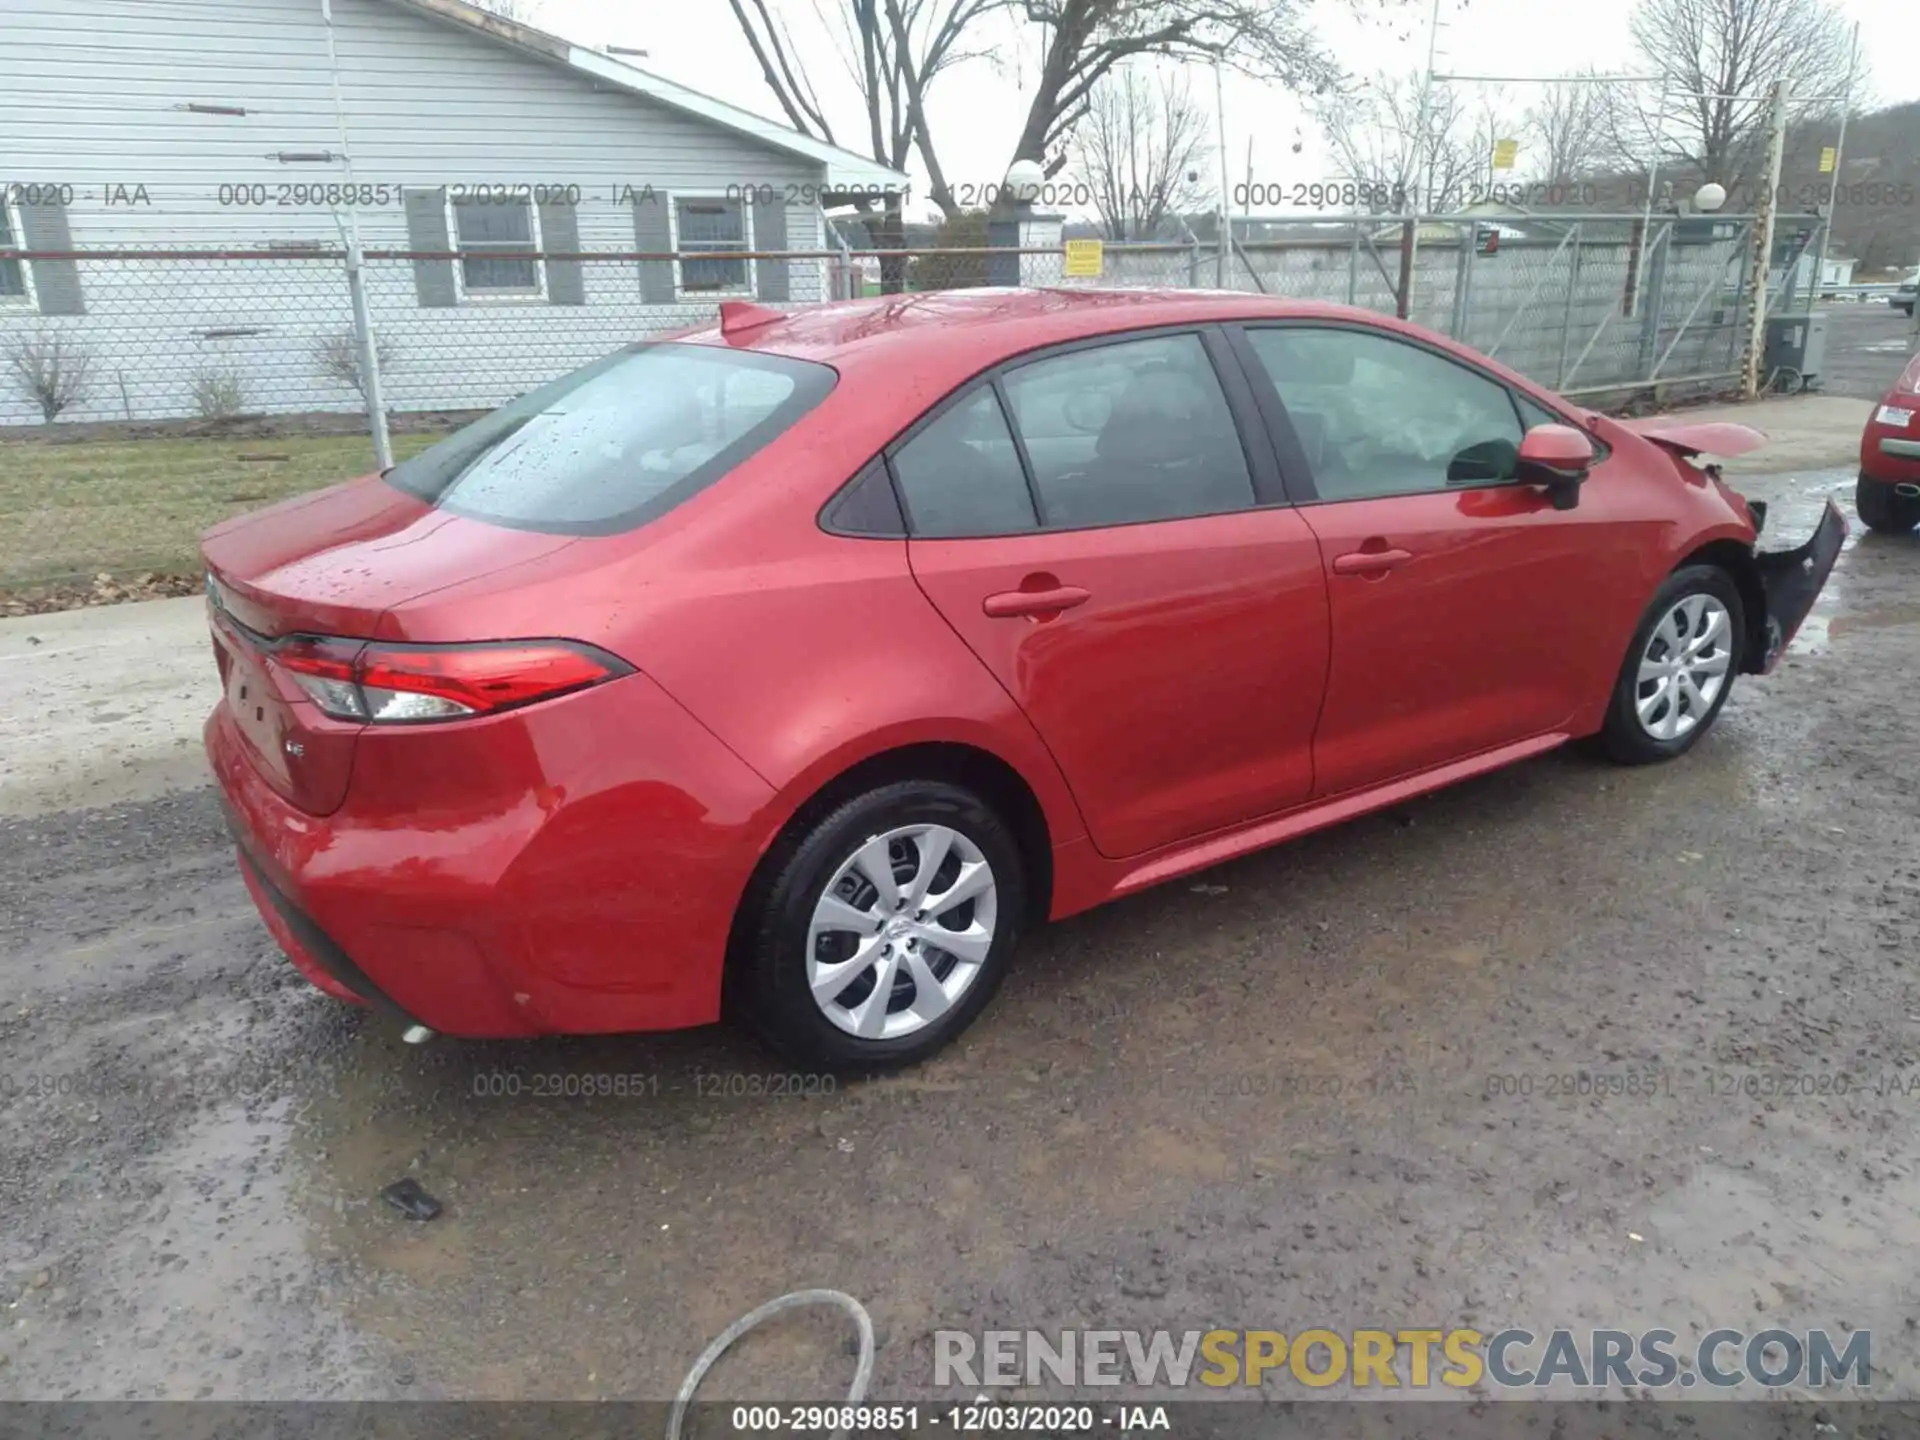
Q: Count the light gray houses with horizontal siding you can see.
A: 1